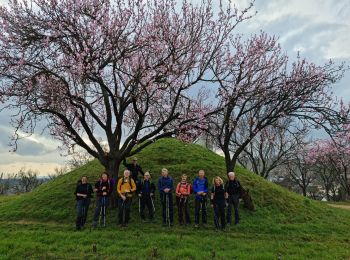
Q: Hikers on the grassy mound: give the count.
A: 10